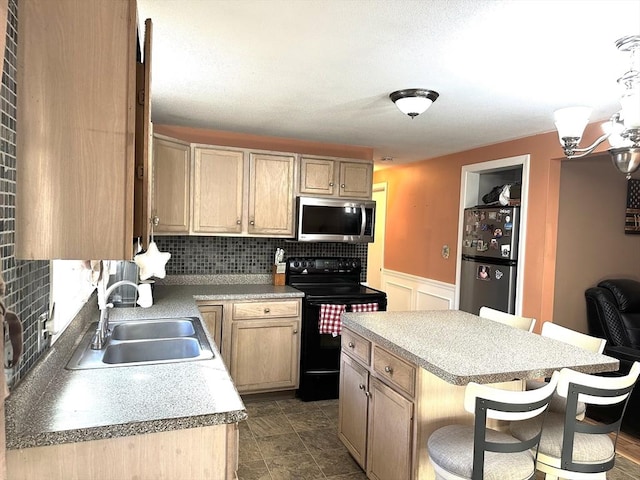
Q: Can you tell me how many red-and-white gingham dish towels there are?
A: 2